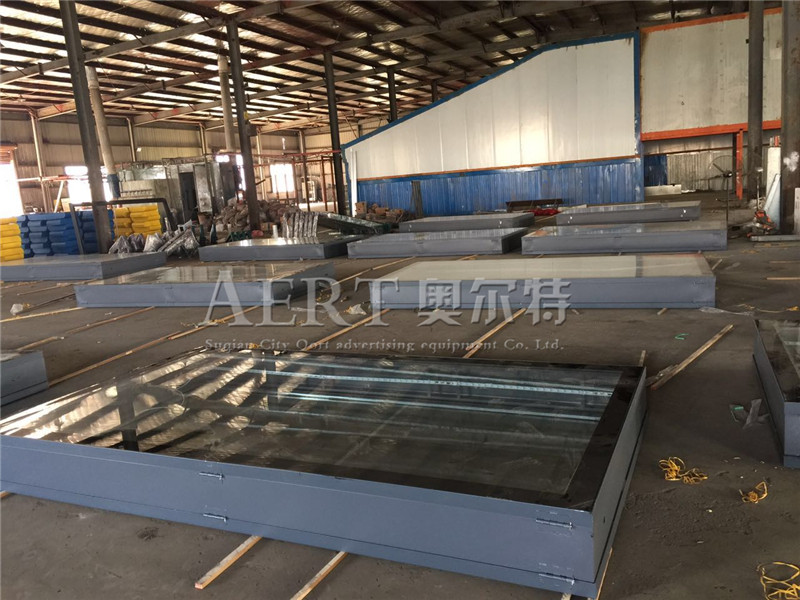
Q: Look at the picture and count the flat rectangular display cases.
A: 11